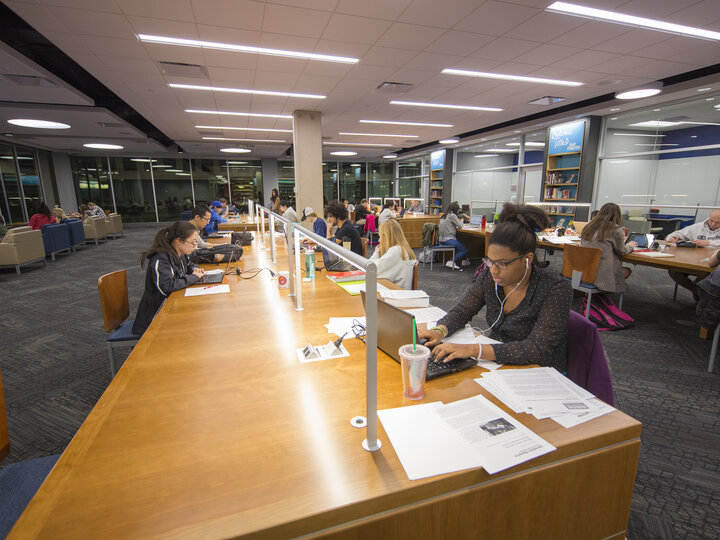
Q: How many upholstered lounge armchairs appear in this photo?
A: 5